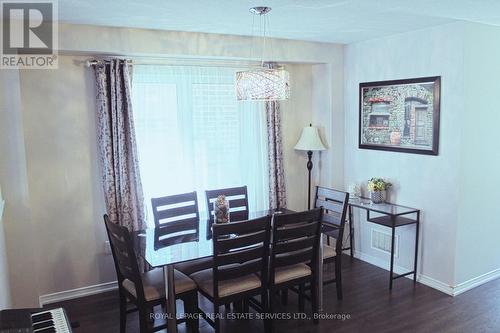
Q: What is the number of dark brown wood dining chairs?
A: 6